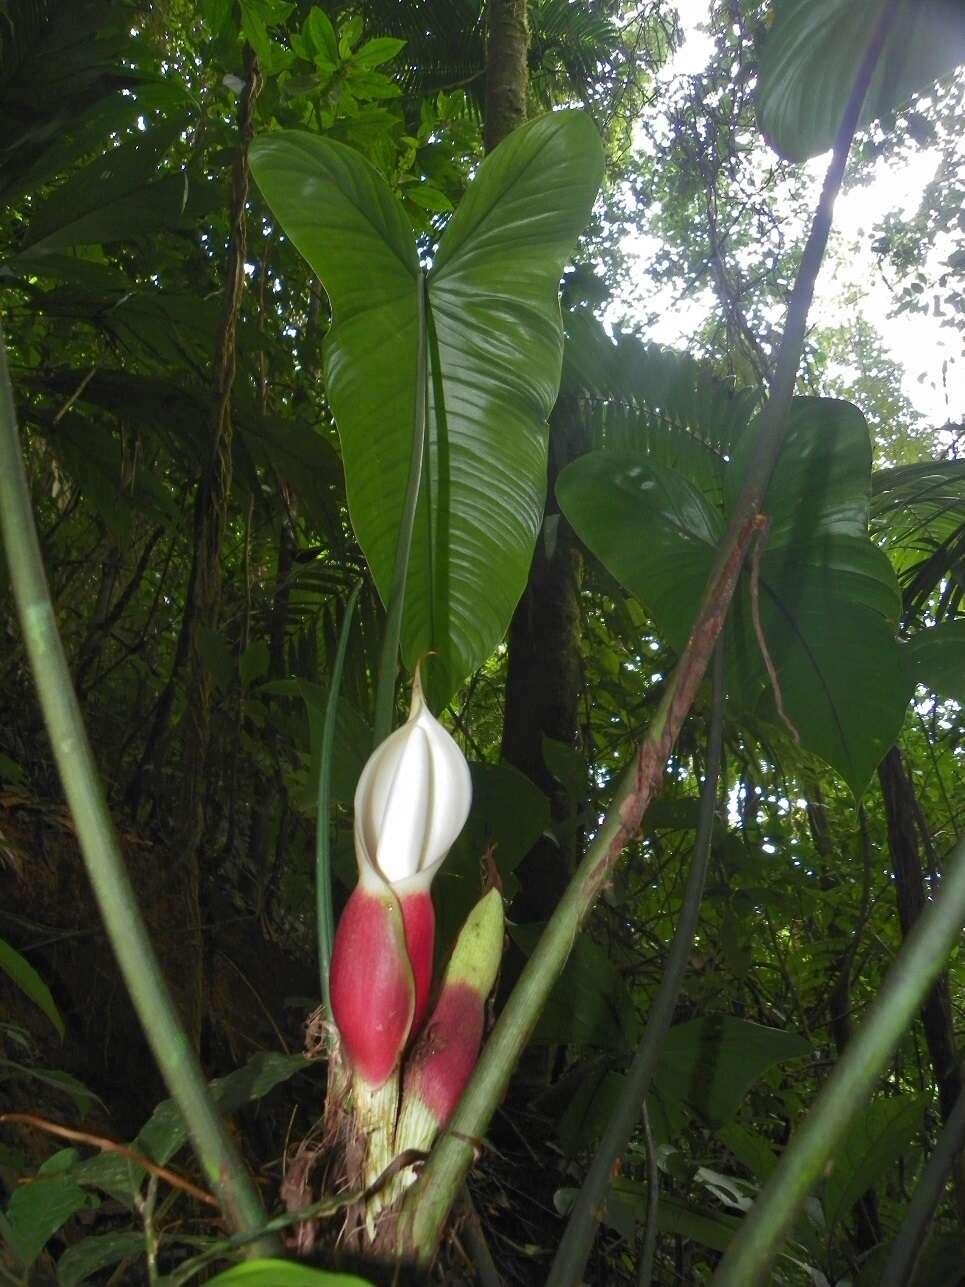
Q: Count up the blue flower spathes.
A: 0